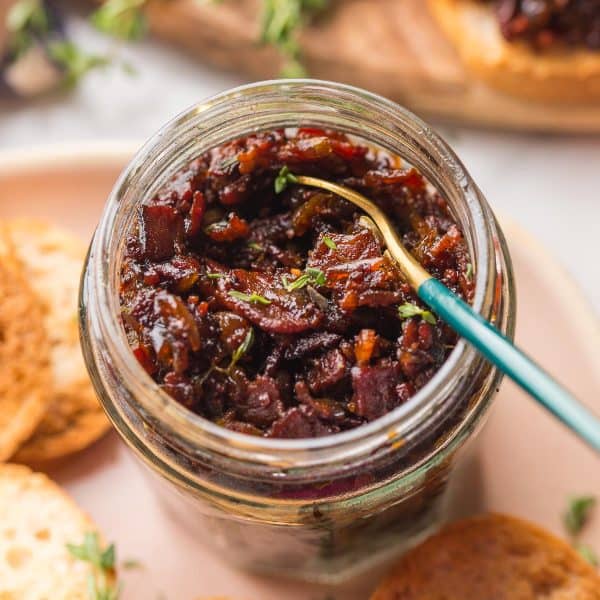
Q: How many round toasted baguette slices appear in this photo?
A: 5